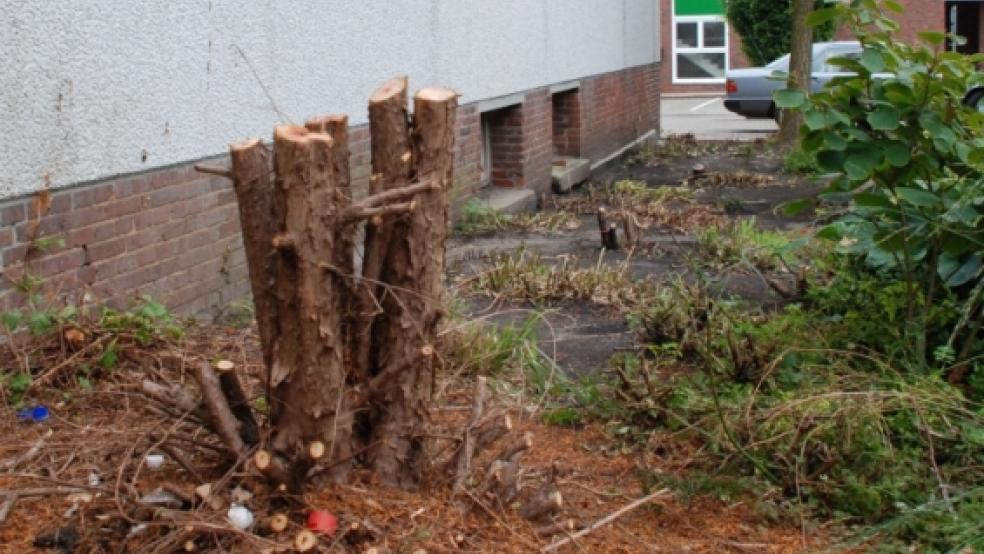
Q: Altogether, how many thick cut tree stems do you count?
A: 5